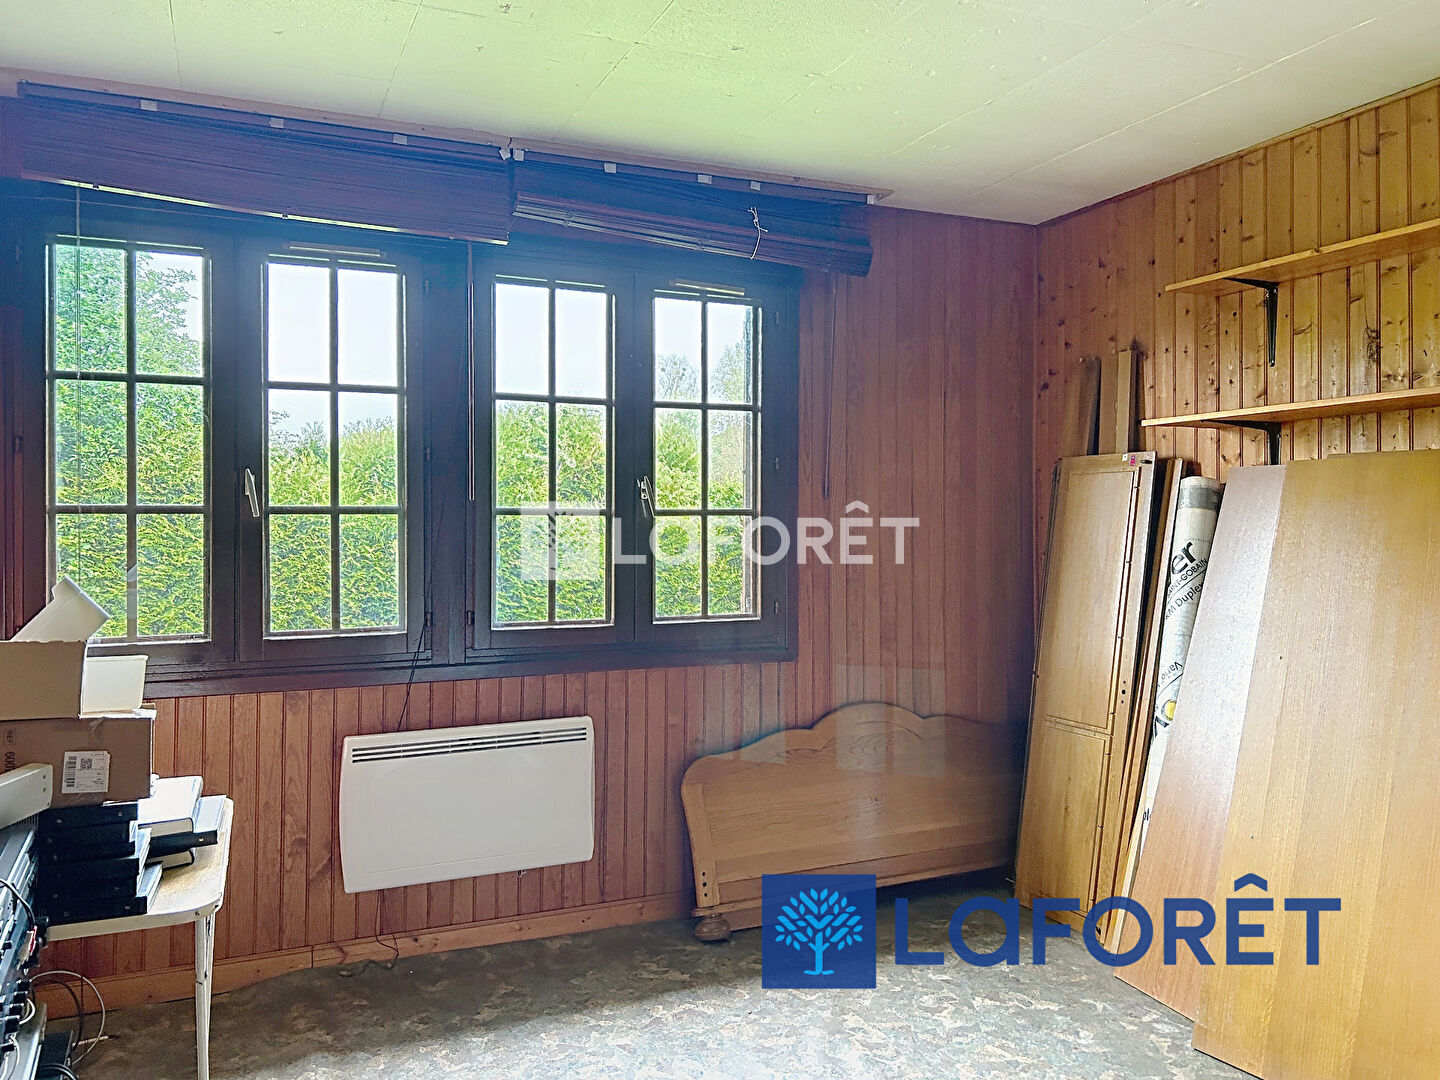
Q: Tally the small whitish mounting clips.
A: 9